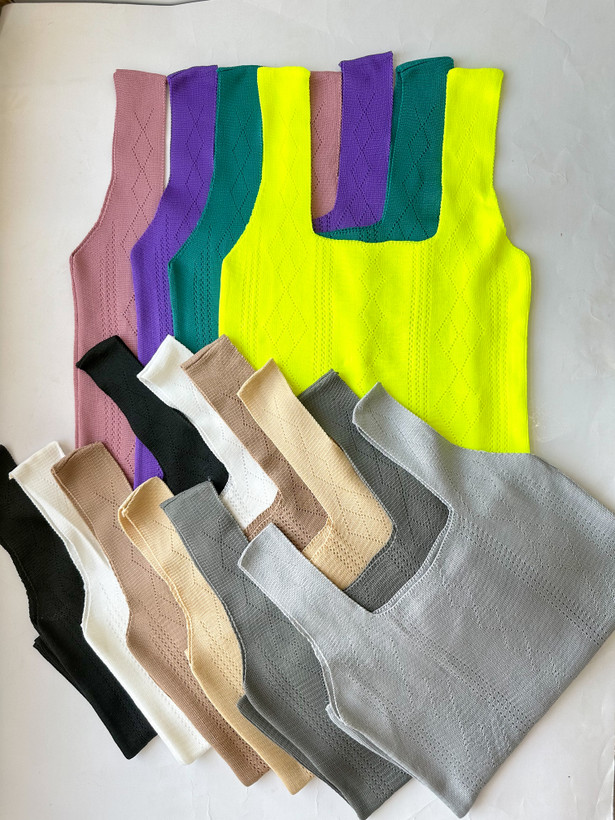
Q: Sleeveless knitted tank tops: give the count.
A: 10